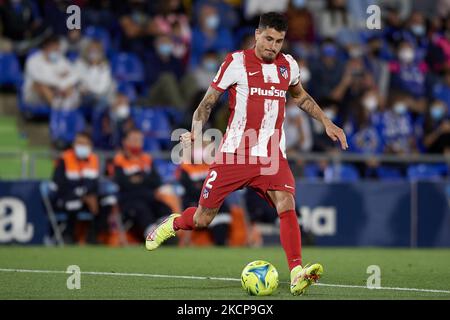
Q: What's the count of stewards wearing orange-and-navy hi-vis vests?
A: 3